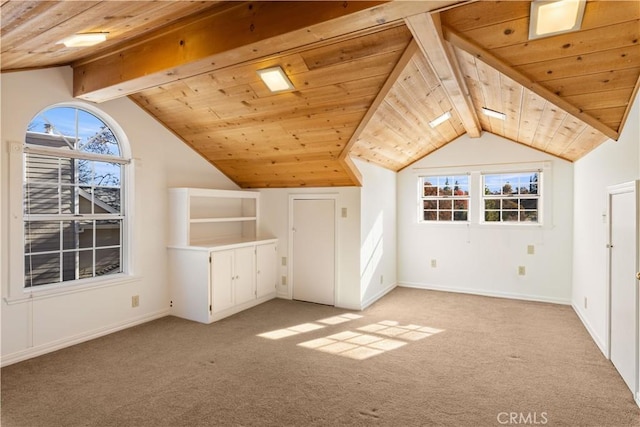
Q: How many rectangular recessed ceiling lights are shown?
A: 5